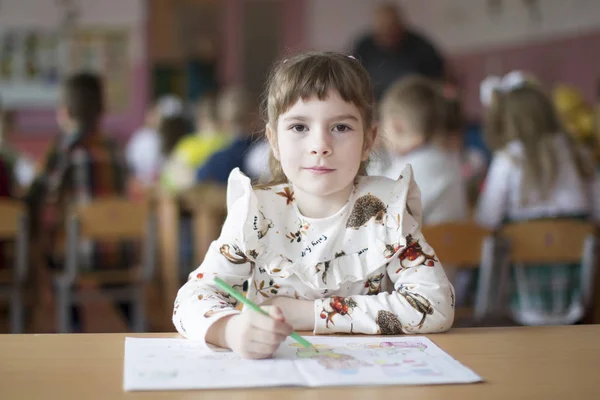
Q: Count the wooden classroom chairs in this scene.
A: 4